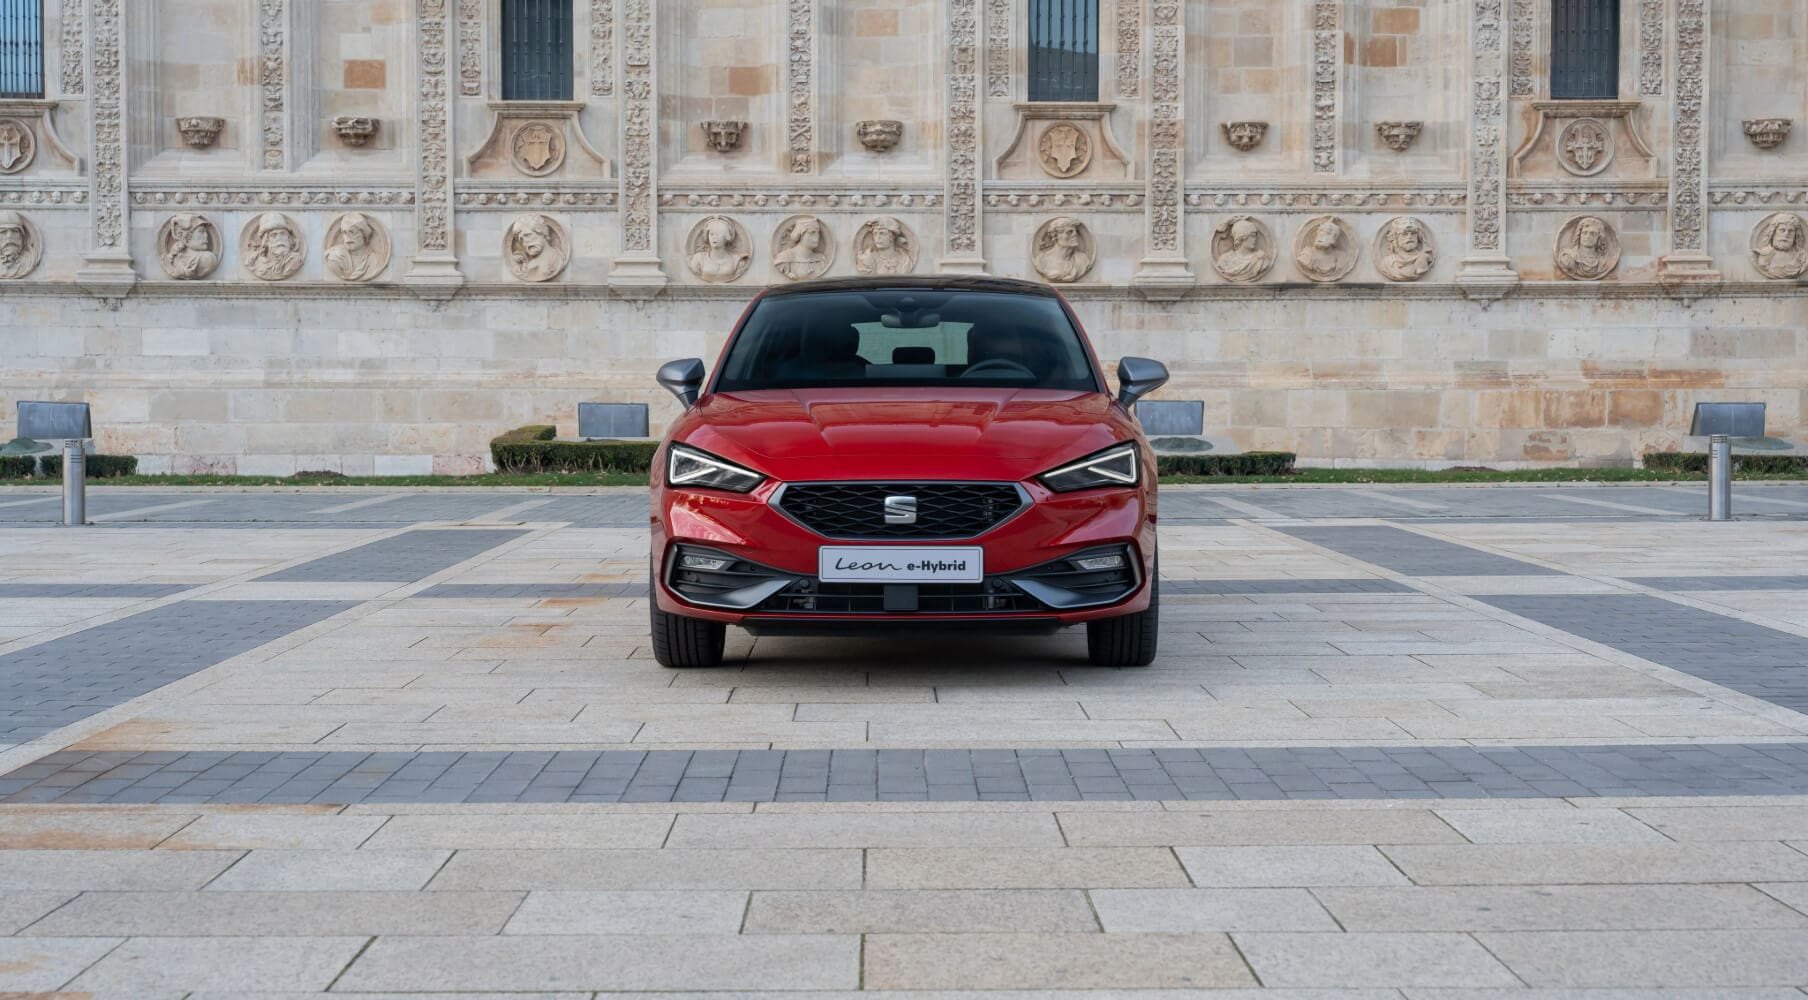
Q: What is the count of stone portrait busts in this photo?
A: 14